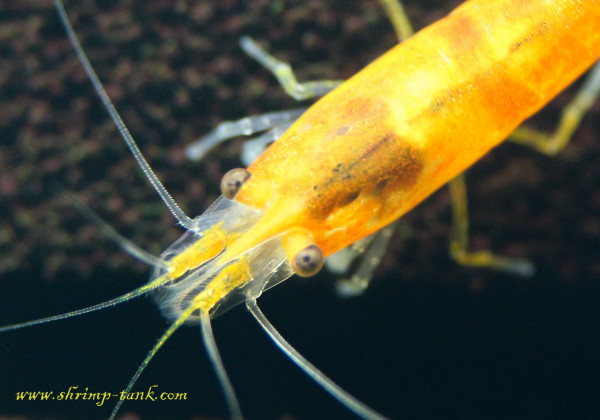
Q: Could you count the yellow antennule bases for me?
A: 2